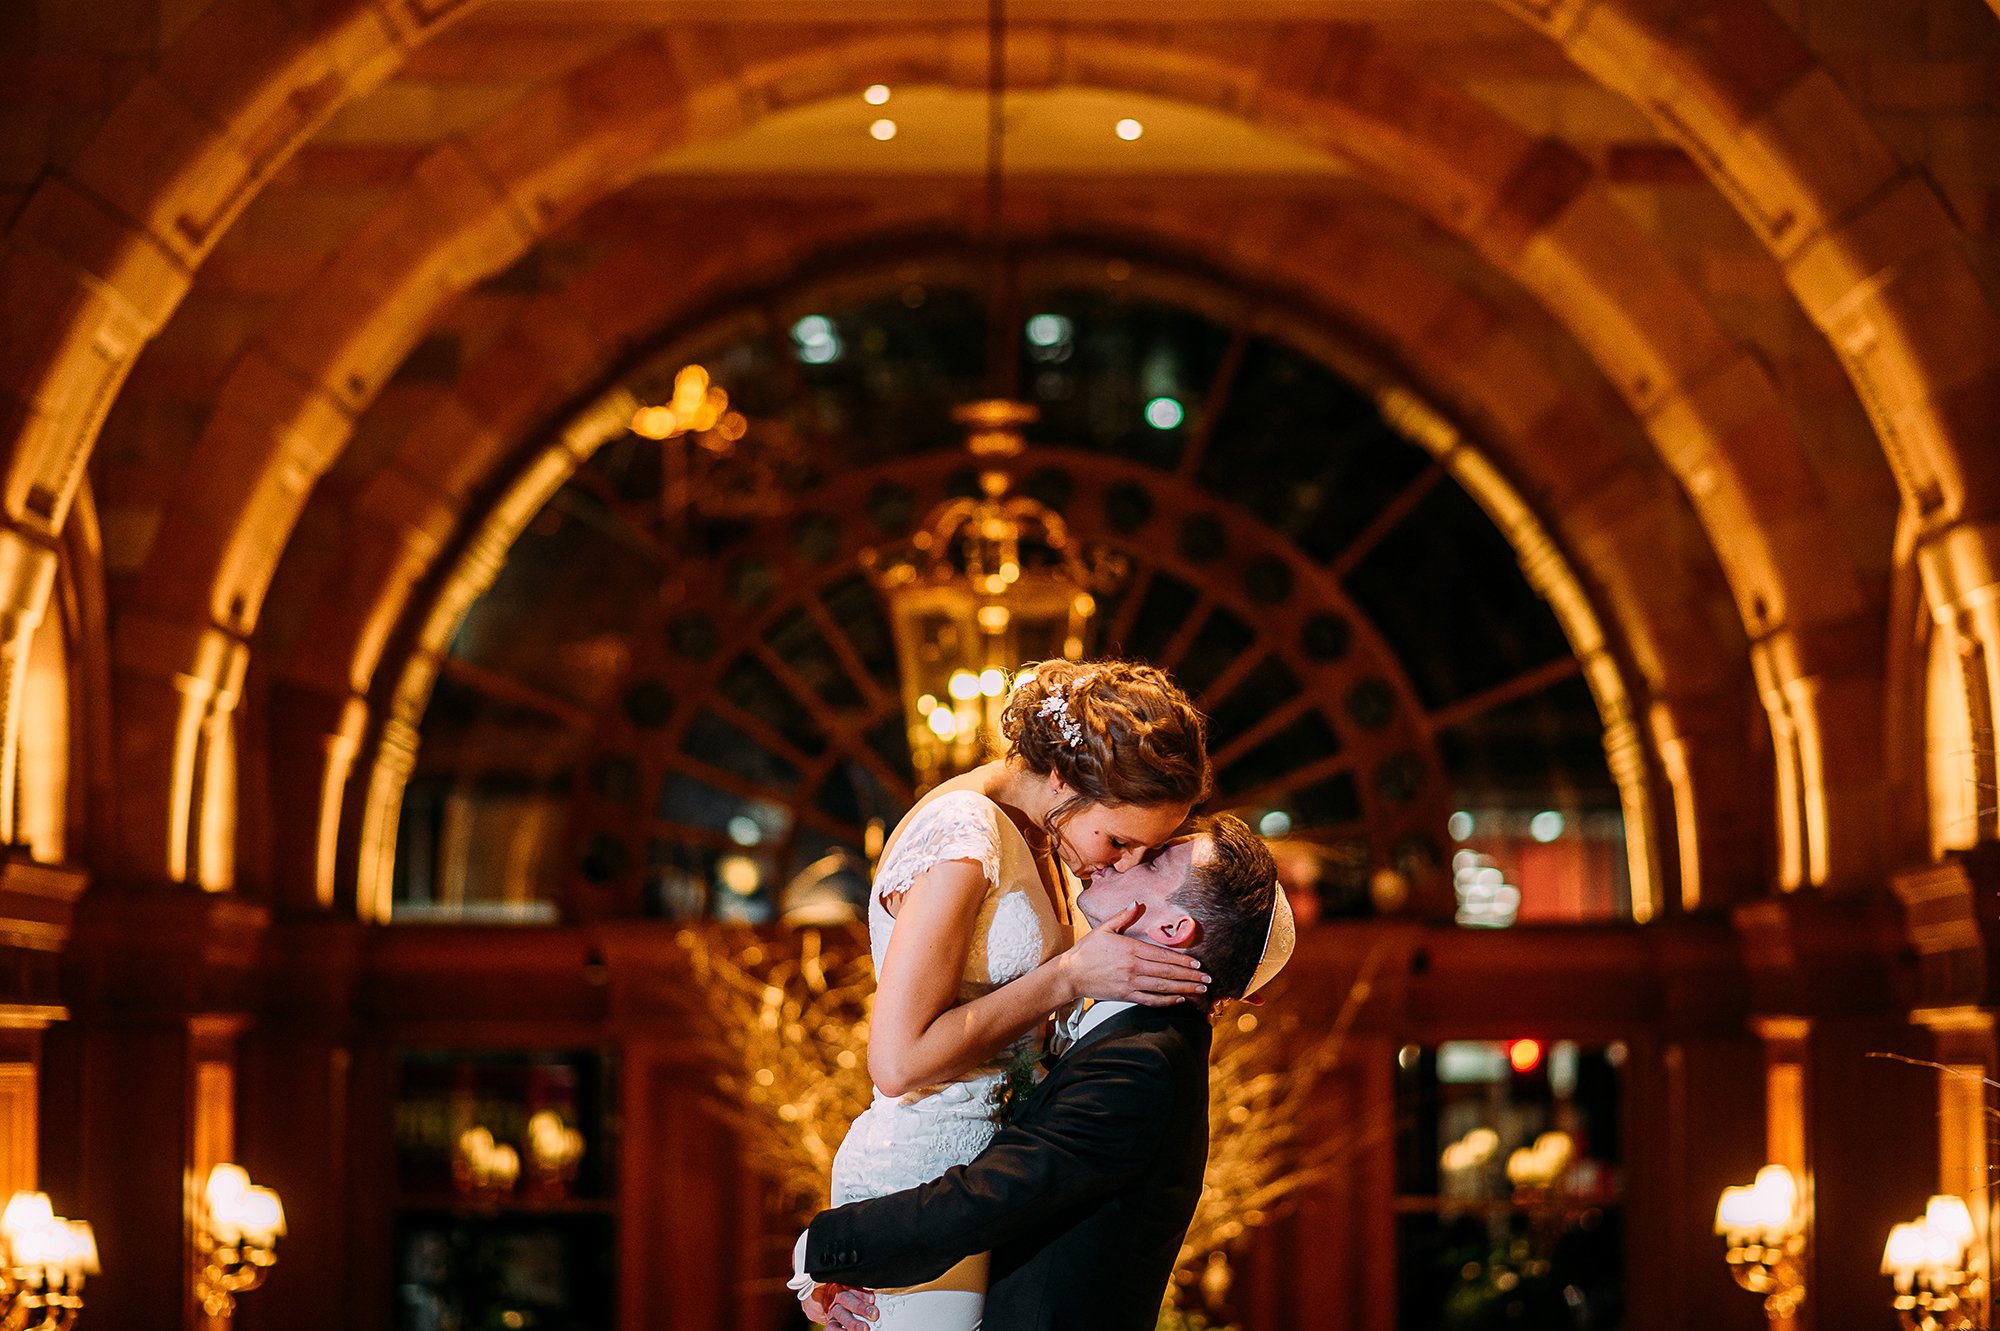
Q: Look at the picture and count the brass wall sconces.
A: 4